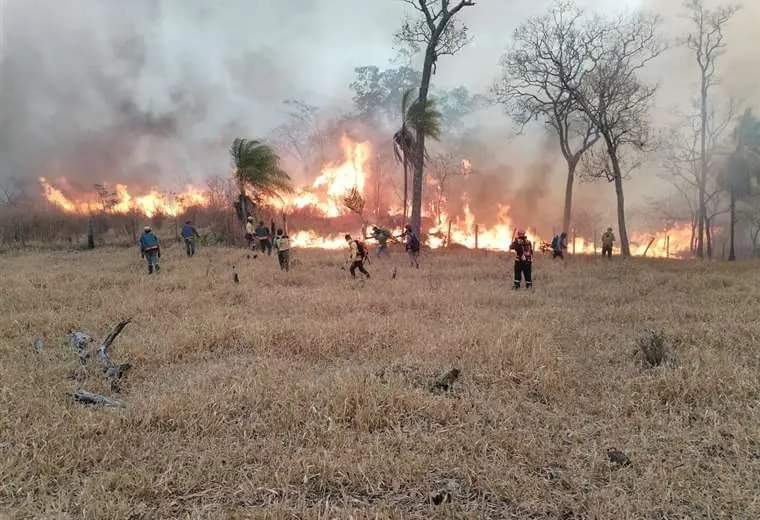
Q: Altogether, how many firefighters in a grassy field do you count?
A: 11